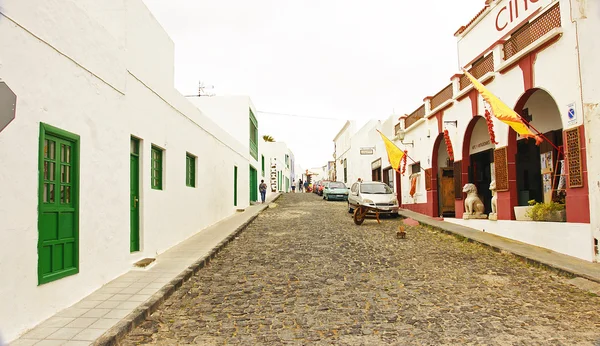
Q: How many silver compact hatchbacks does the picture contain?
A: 1